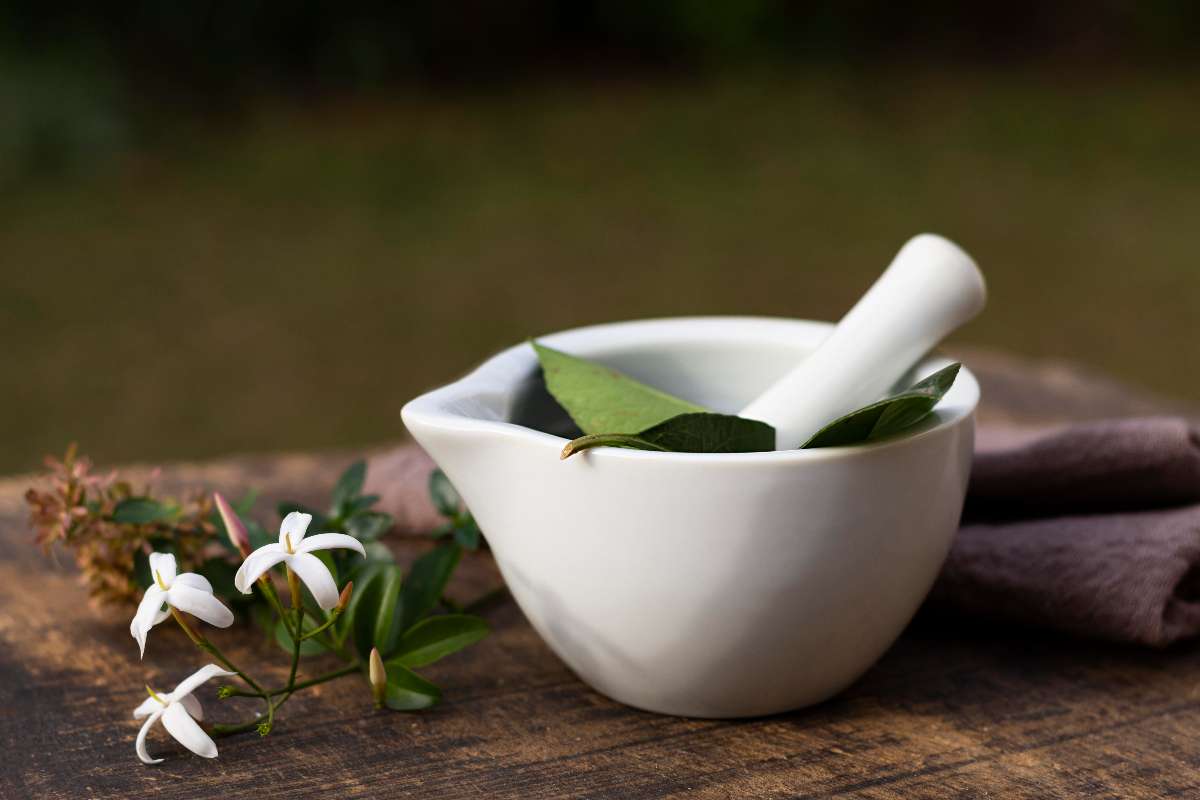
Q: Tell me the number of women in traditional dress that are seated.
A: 0